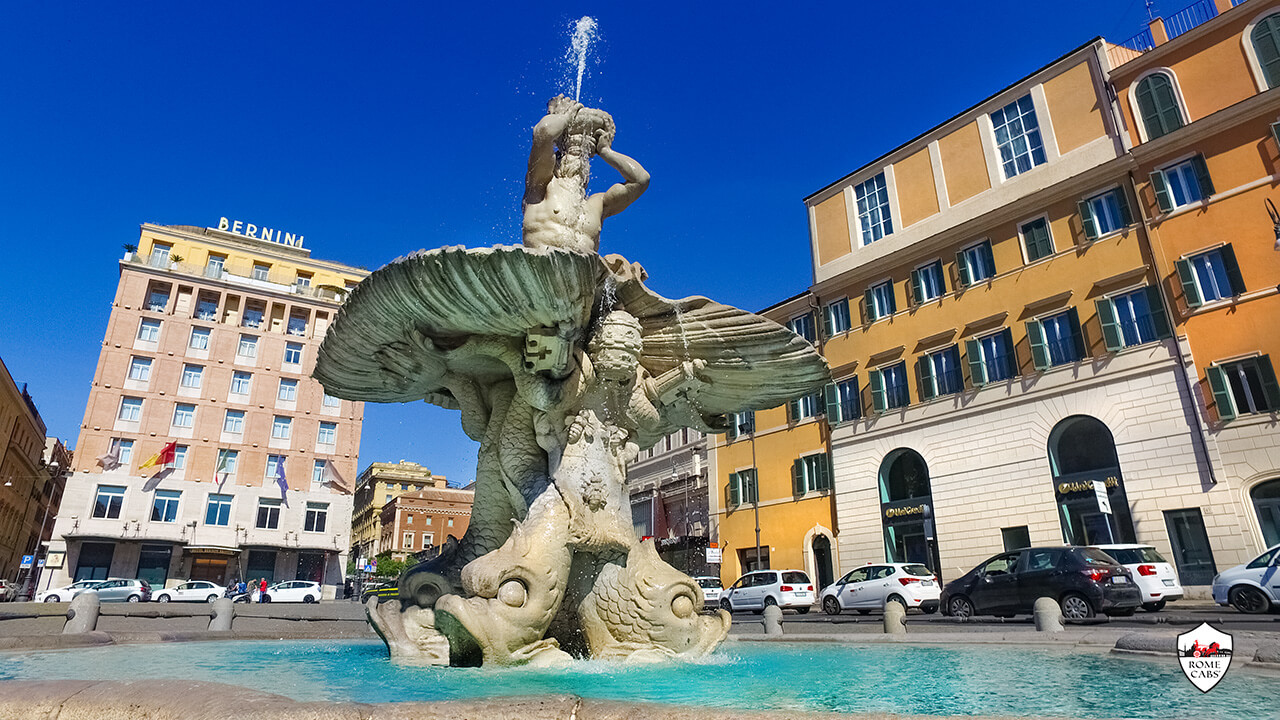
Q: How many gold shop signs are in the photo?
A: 2